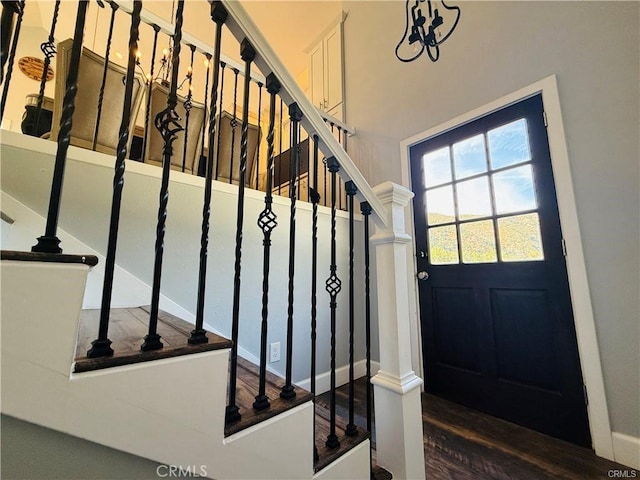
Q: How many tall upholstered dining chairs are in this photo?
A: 3